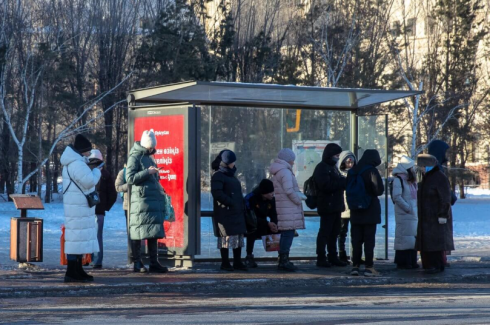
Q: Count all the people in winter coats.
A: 13